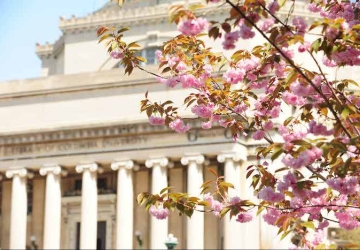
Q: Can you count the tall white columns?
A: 7